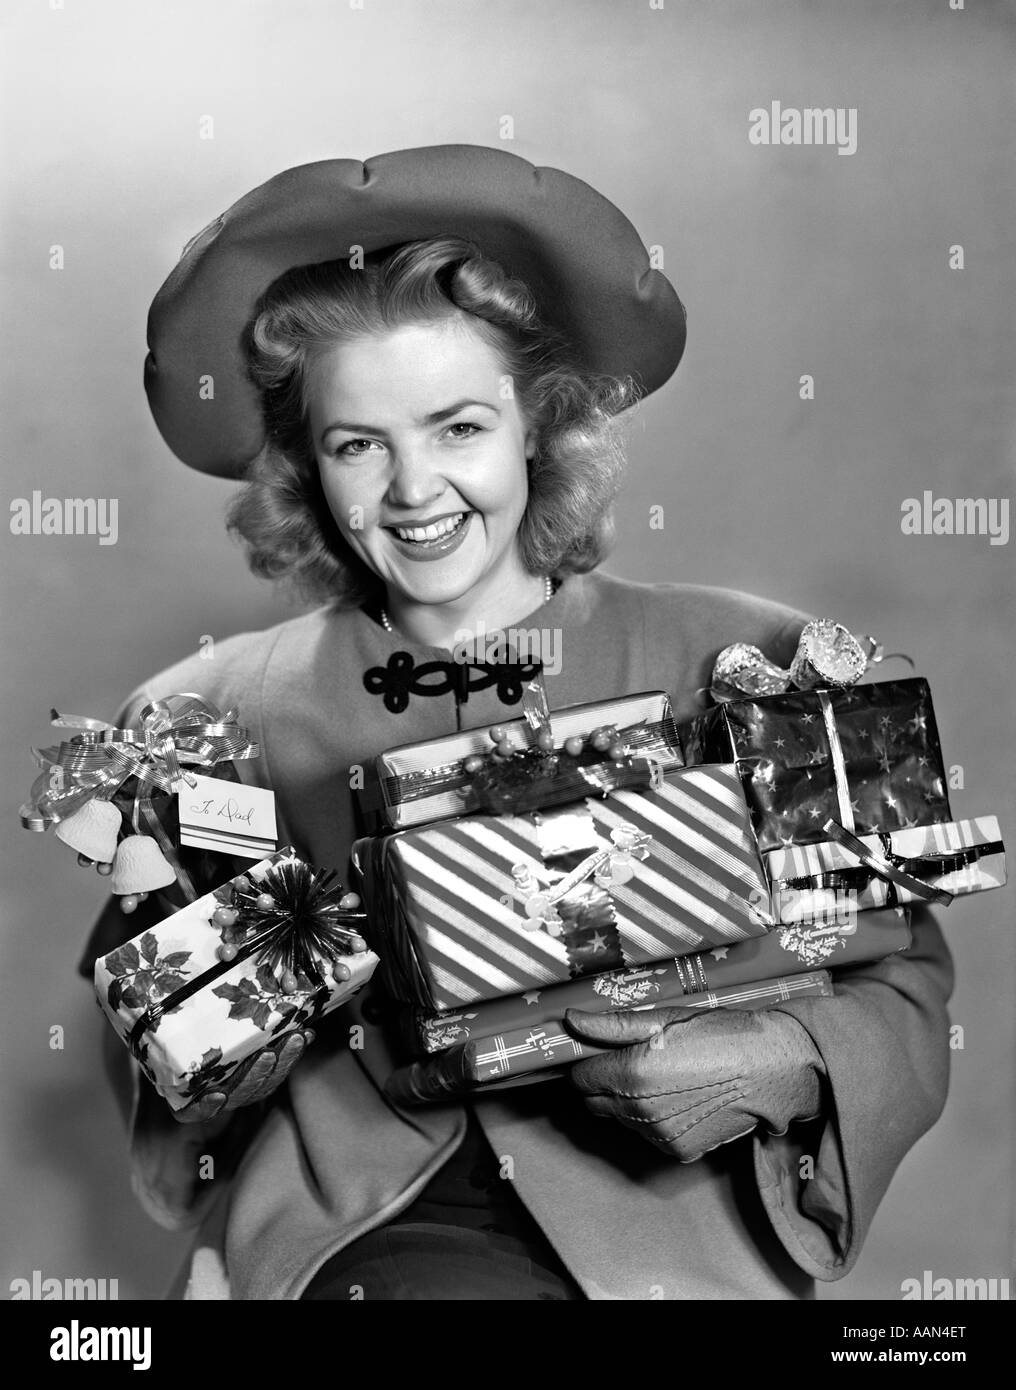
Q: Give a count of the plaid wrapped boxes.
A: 1